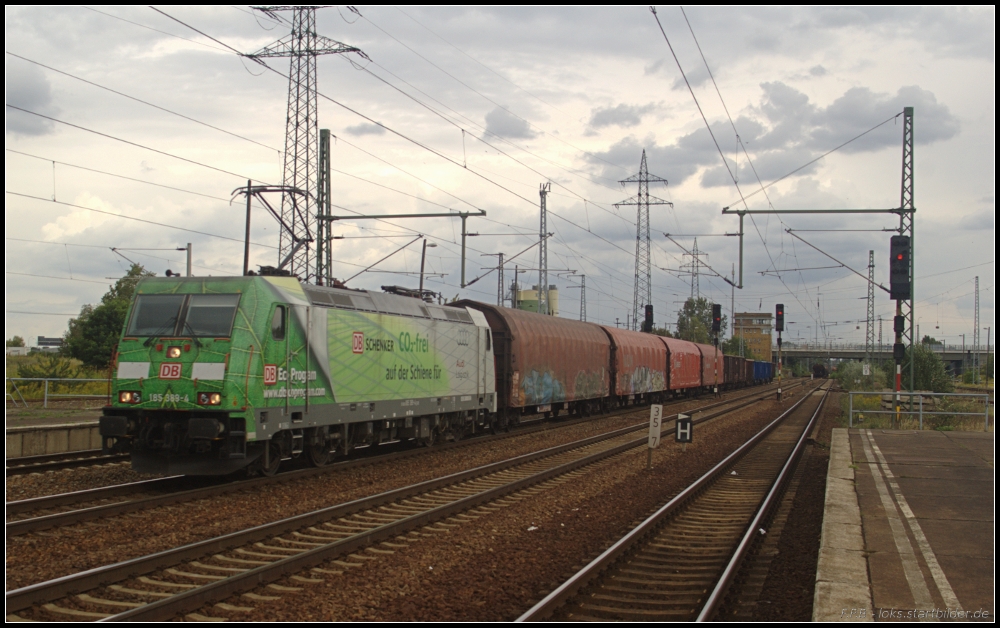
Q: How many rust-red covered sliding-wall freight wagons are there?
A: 4